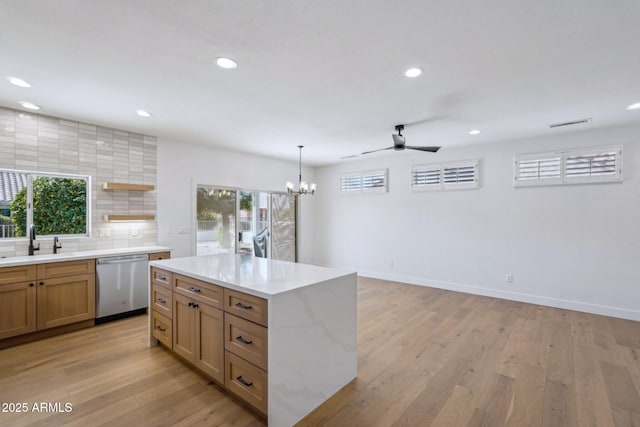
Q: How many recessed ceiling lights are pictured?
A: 7